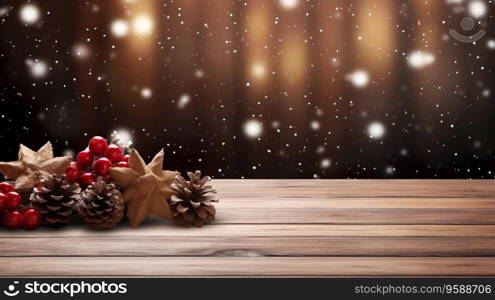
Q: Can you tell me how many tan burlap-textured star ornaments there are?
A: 2